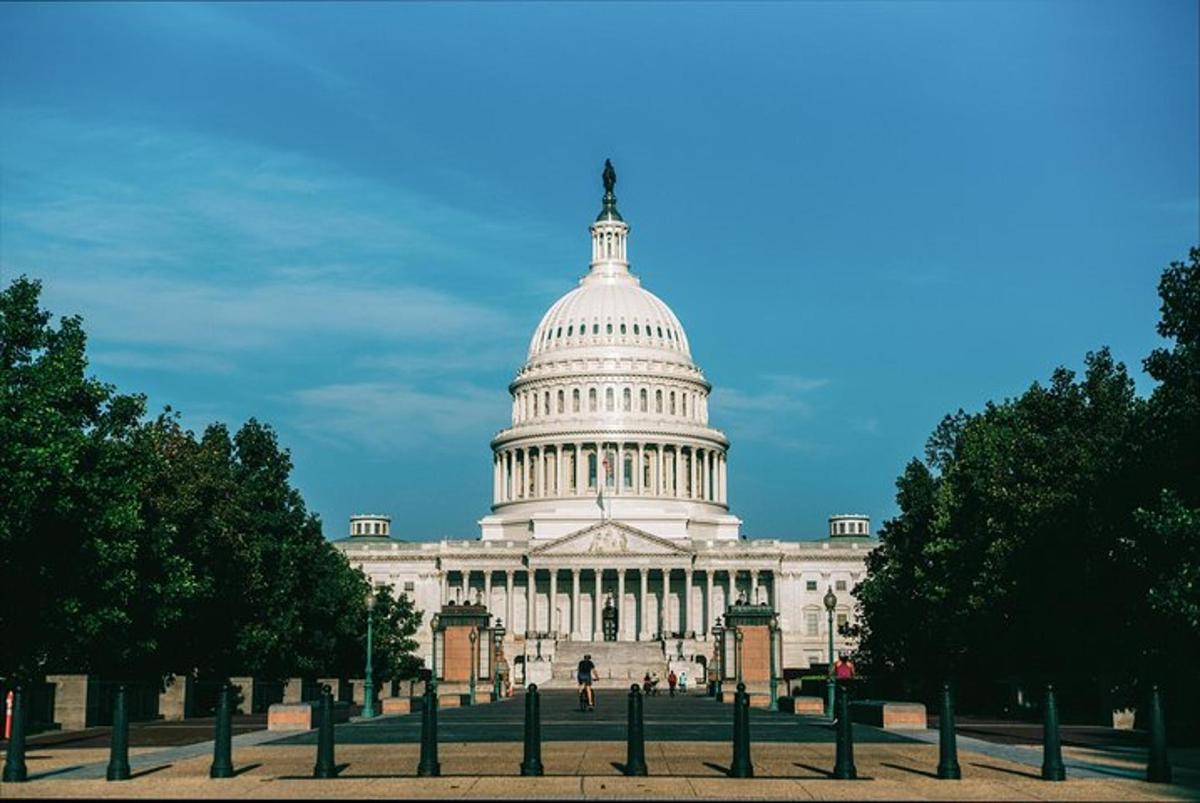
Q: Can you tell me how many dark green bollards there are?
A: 12